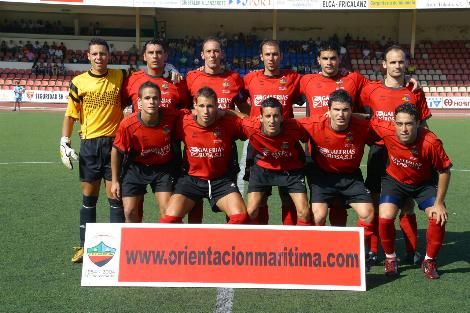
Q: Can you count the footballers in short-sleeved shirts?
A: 11